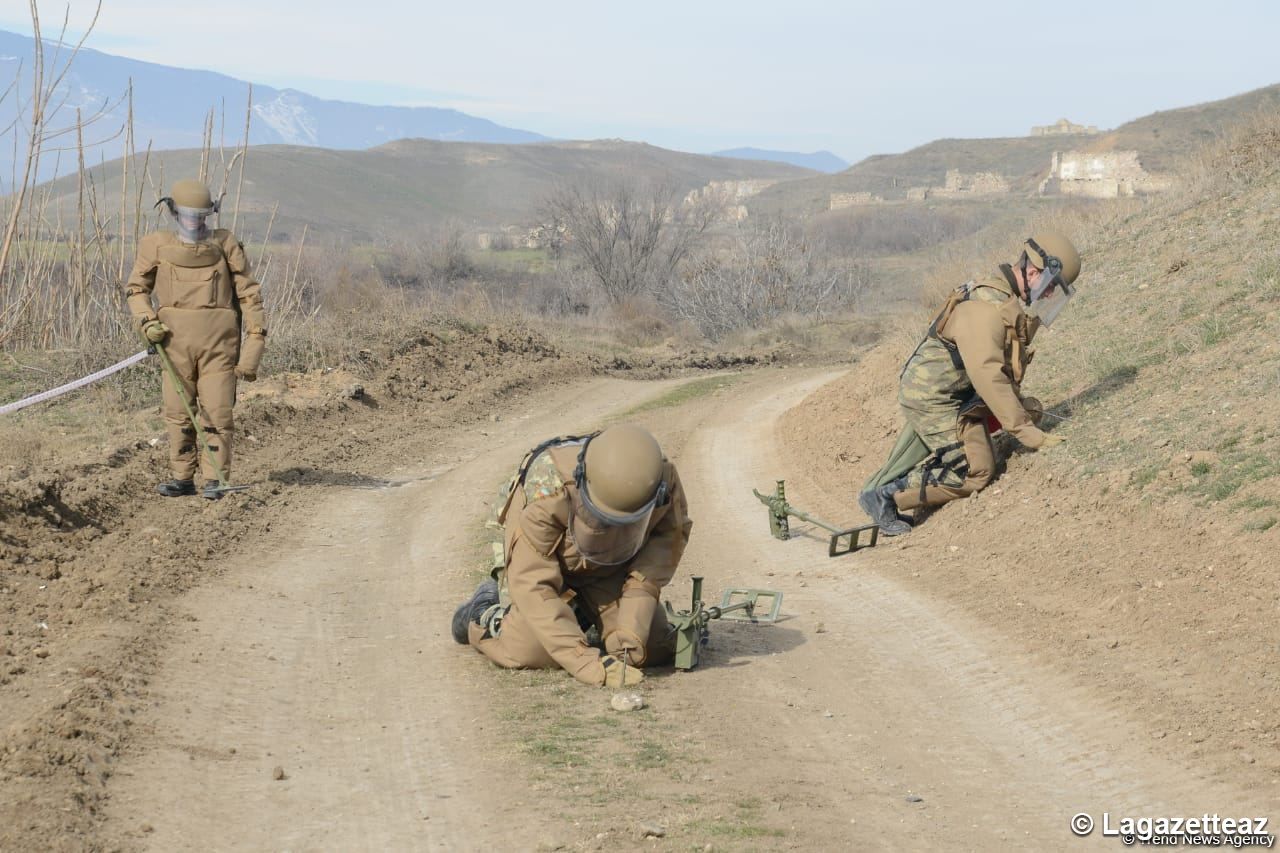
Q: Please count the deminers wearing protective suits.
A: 3